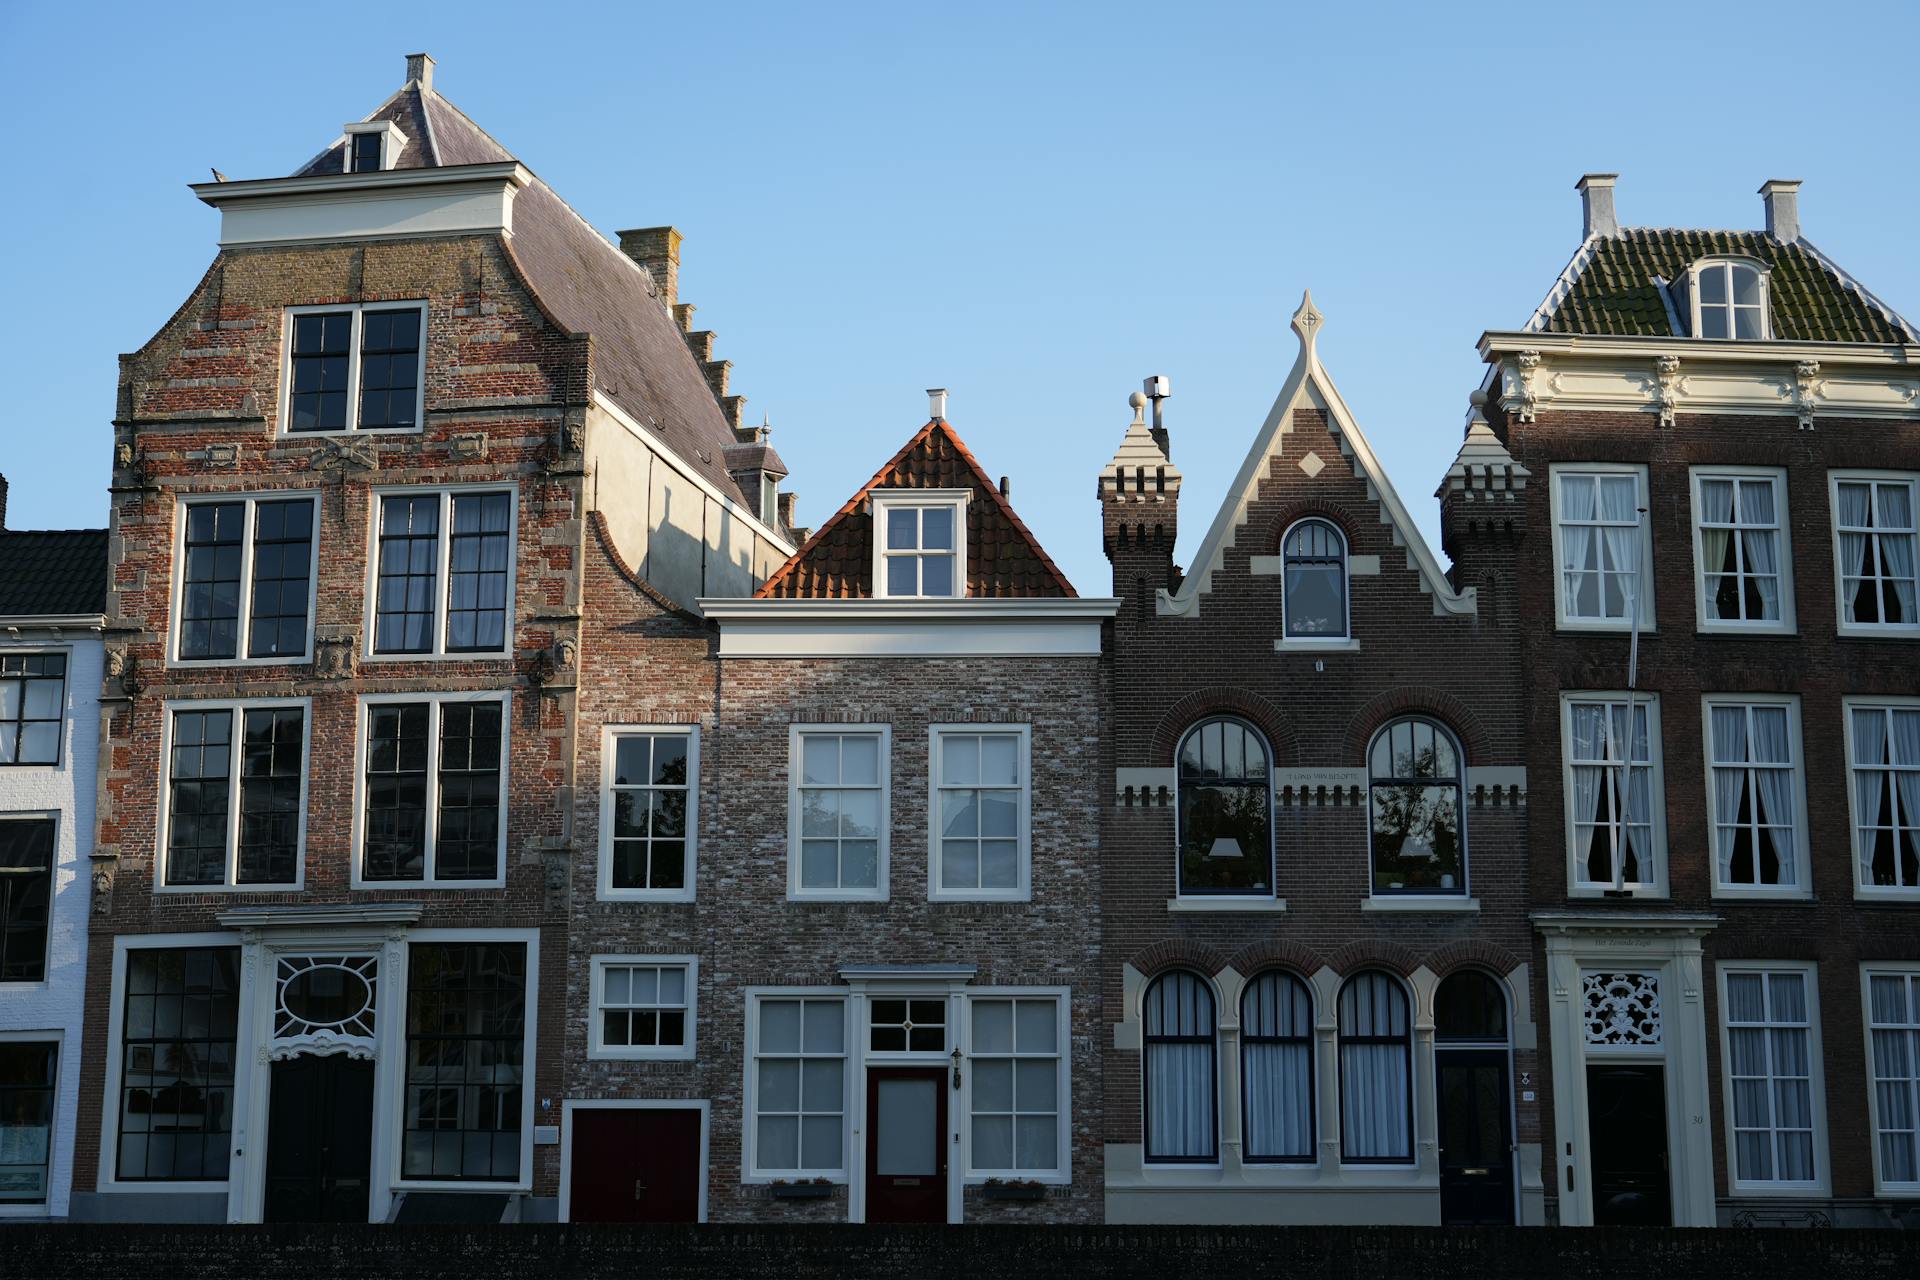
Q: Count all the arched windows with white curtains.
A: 3